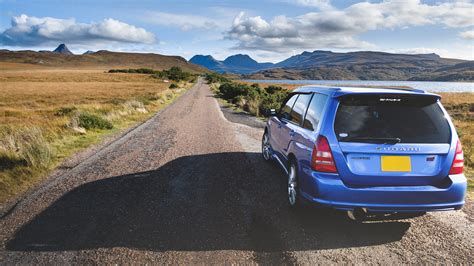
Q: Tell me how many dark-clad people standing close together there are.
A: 0